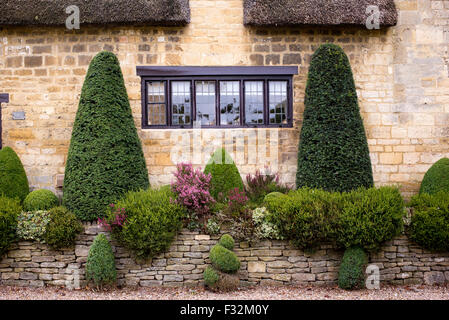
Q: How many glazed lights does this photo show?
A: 6